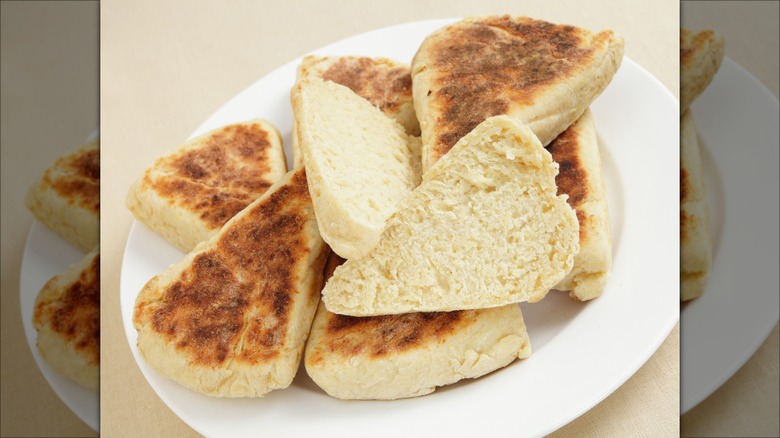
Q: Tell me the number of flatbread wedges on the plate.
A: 8